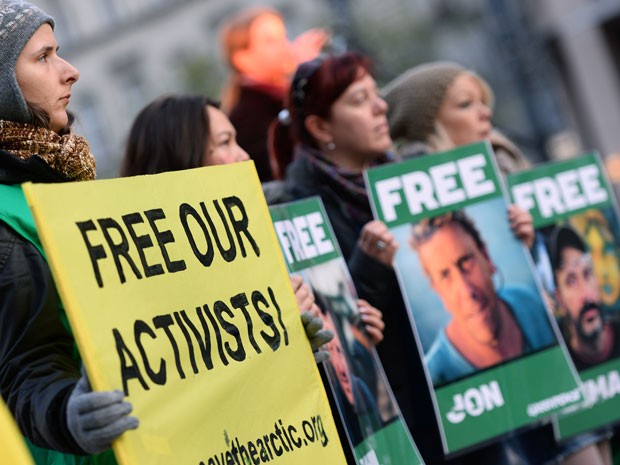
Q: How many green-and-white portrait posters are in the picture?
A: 3